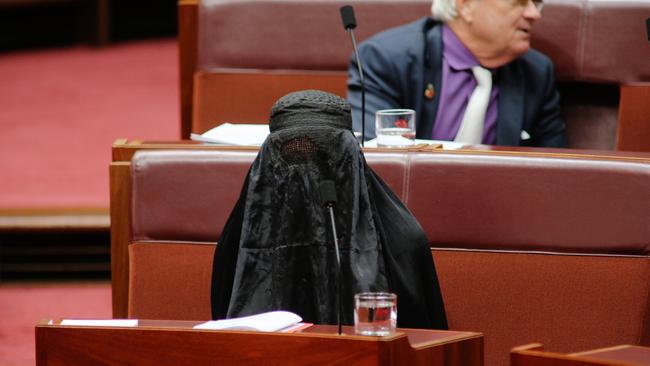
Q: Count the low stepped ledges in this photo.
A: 1